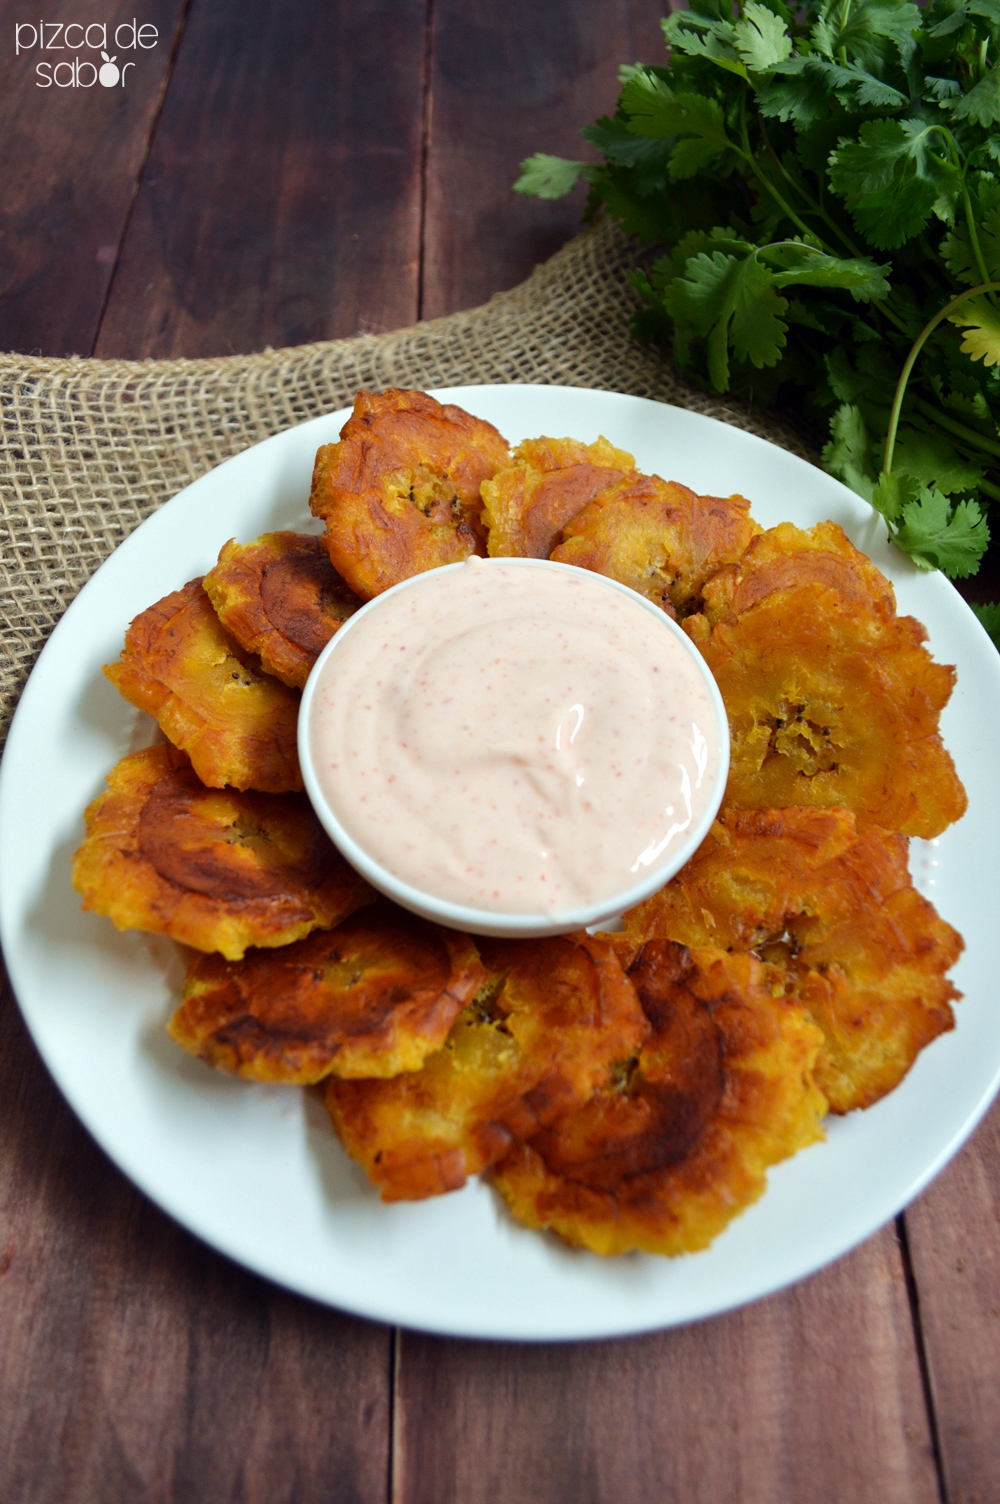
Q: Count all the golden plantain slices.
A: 12